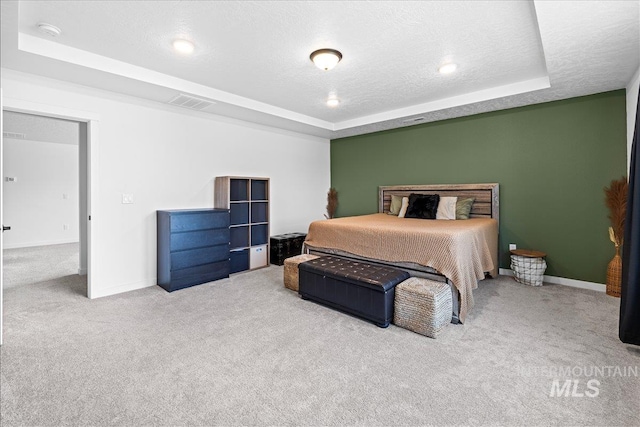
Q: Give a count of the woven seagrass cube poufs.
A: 2